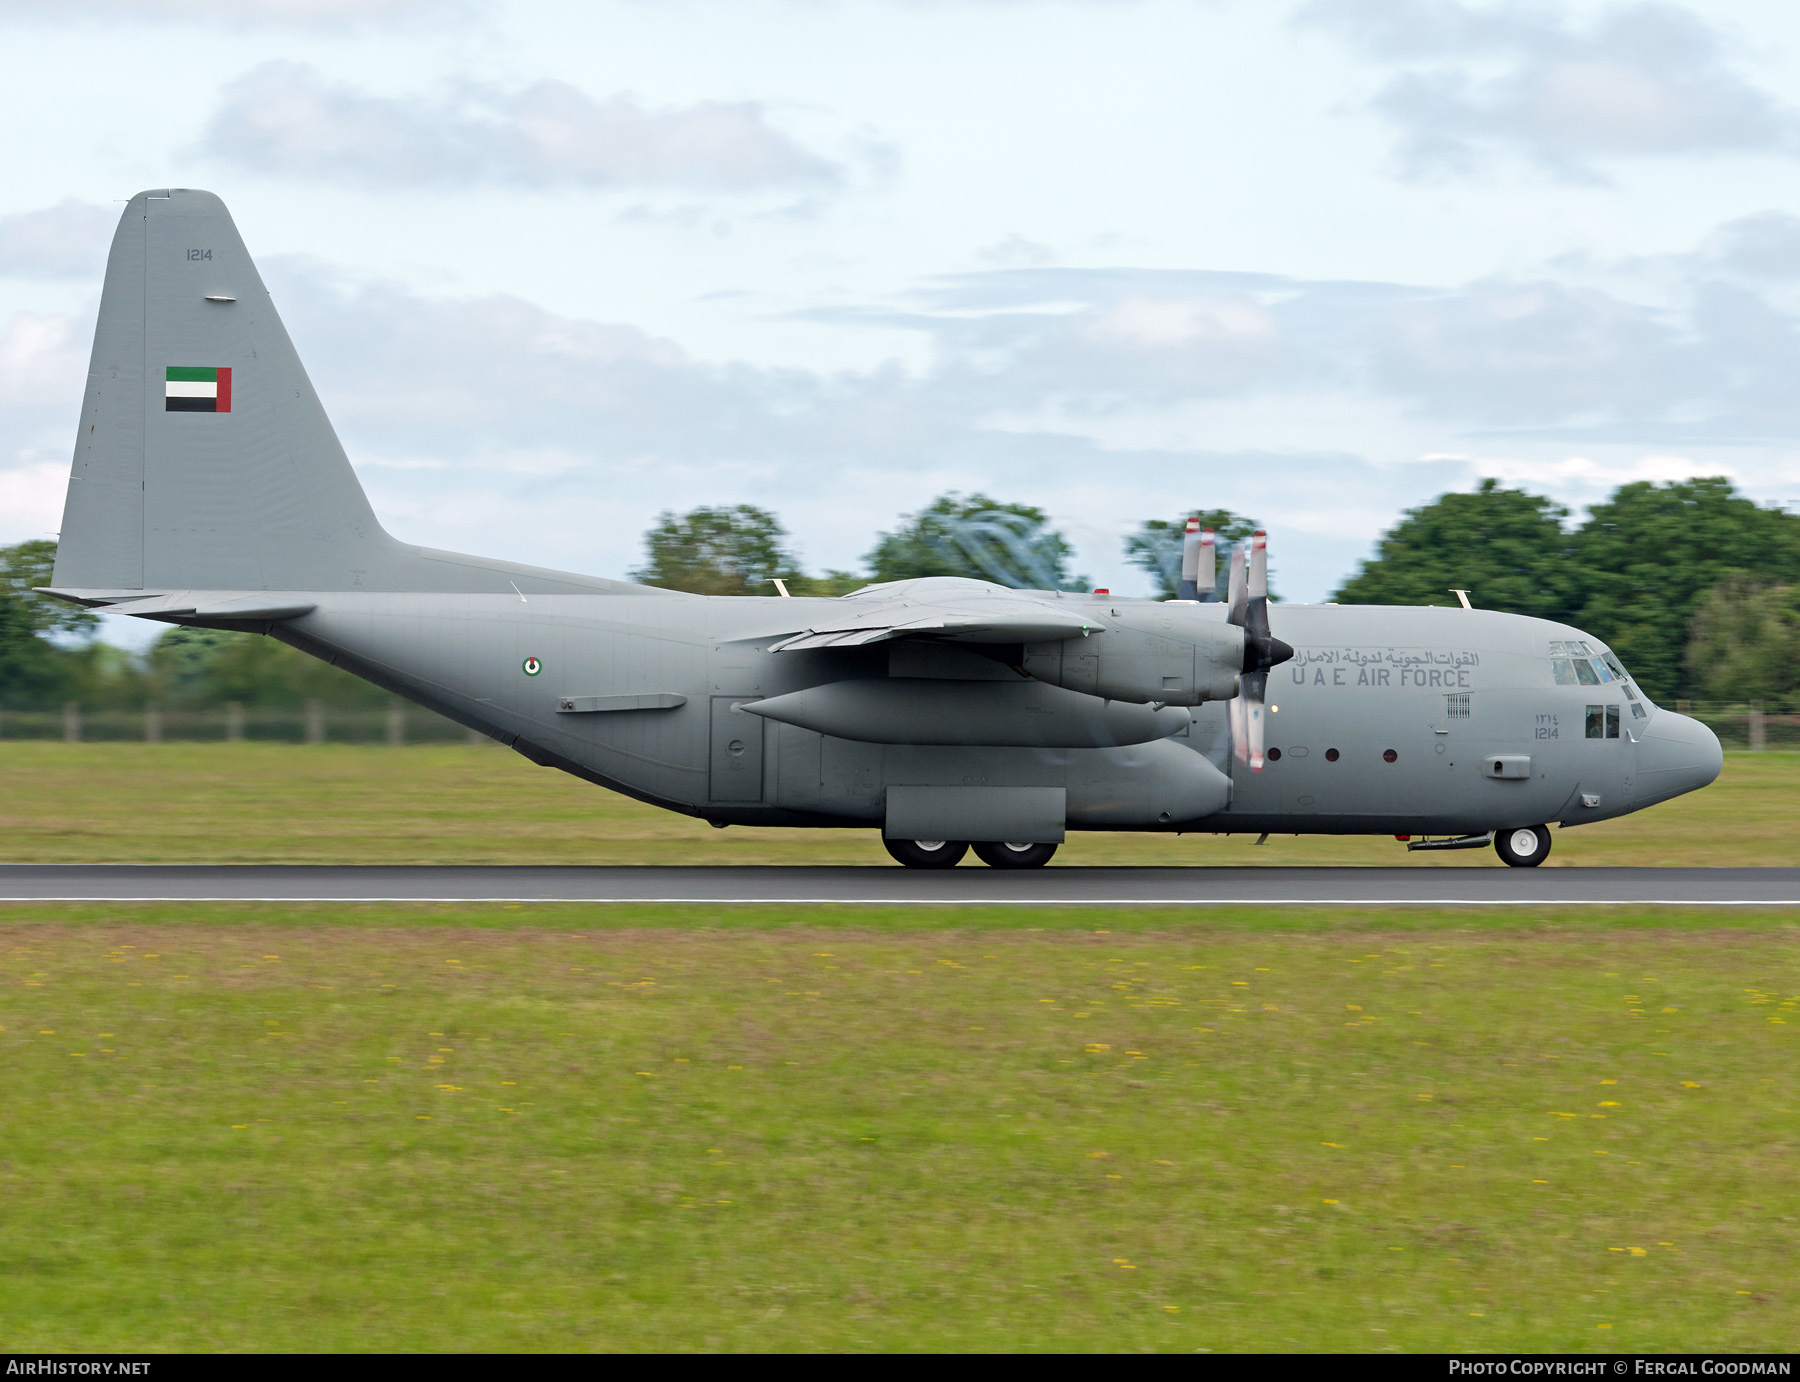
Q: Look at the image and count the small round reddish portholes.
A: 3